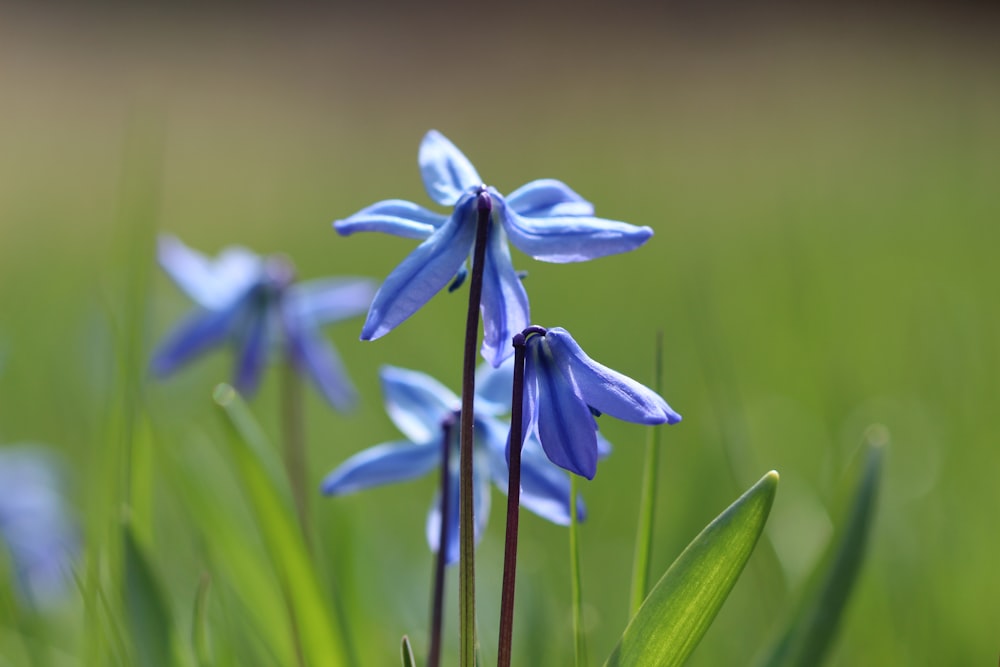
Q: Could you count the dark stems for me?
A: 3